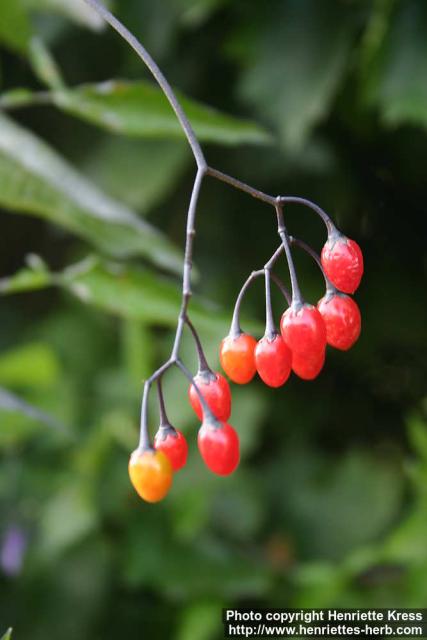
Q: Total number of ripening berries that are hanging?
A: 10